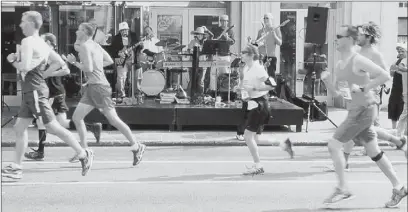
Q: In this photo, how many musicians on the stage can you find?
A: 5